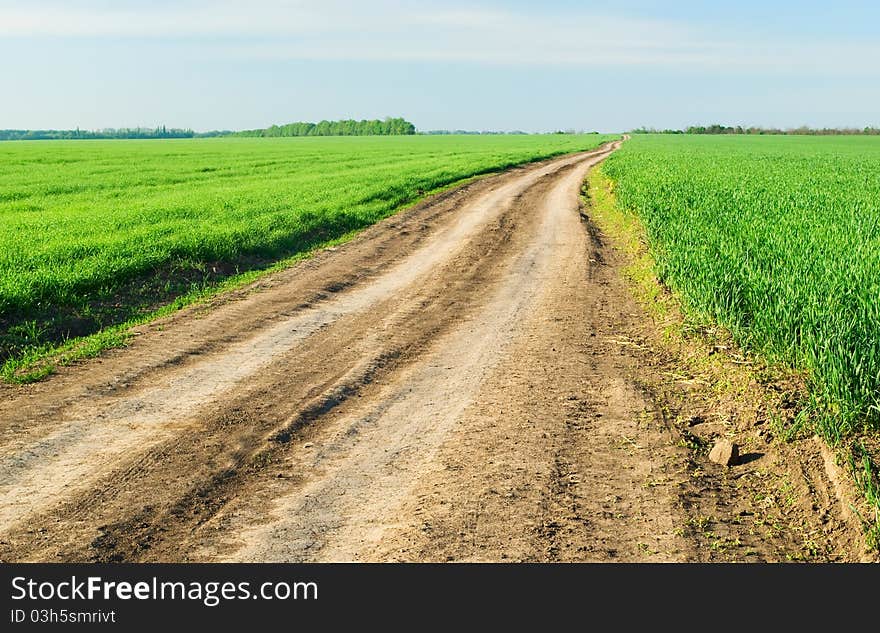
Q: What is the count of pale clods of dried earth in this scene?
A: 1